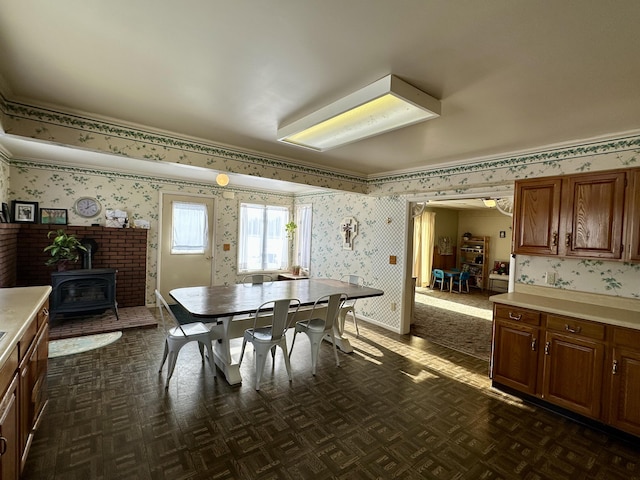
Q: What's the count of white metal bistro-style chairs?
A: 5